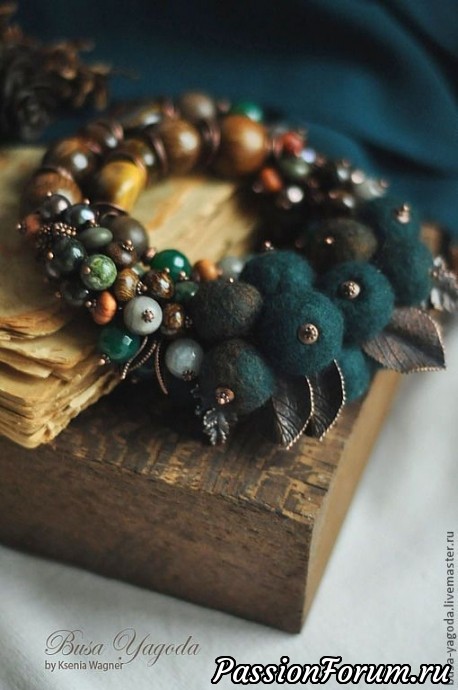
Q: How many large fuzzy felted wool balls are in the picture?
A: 9